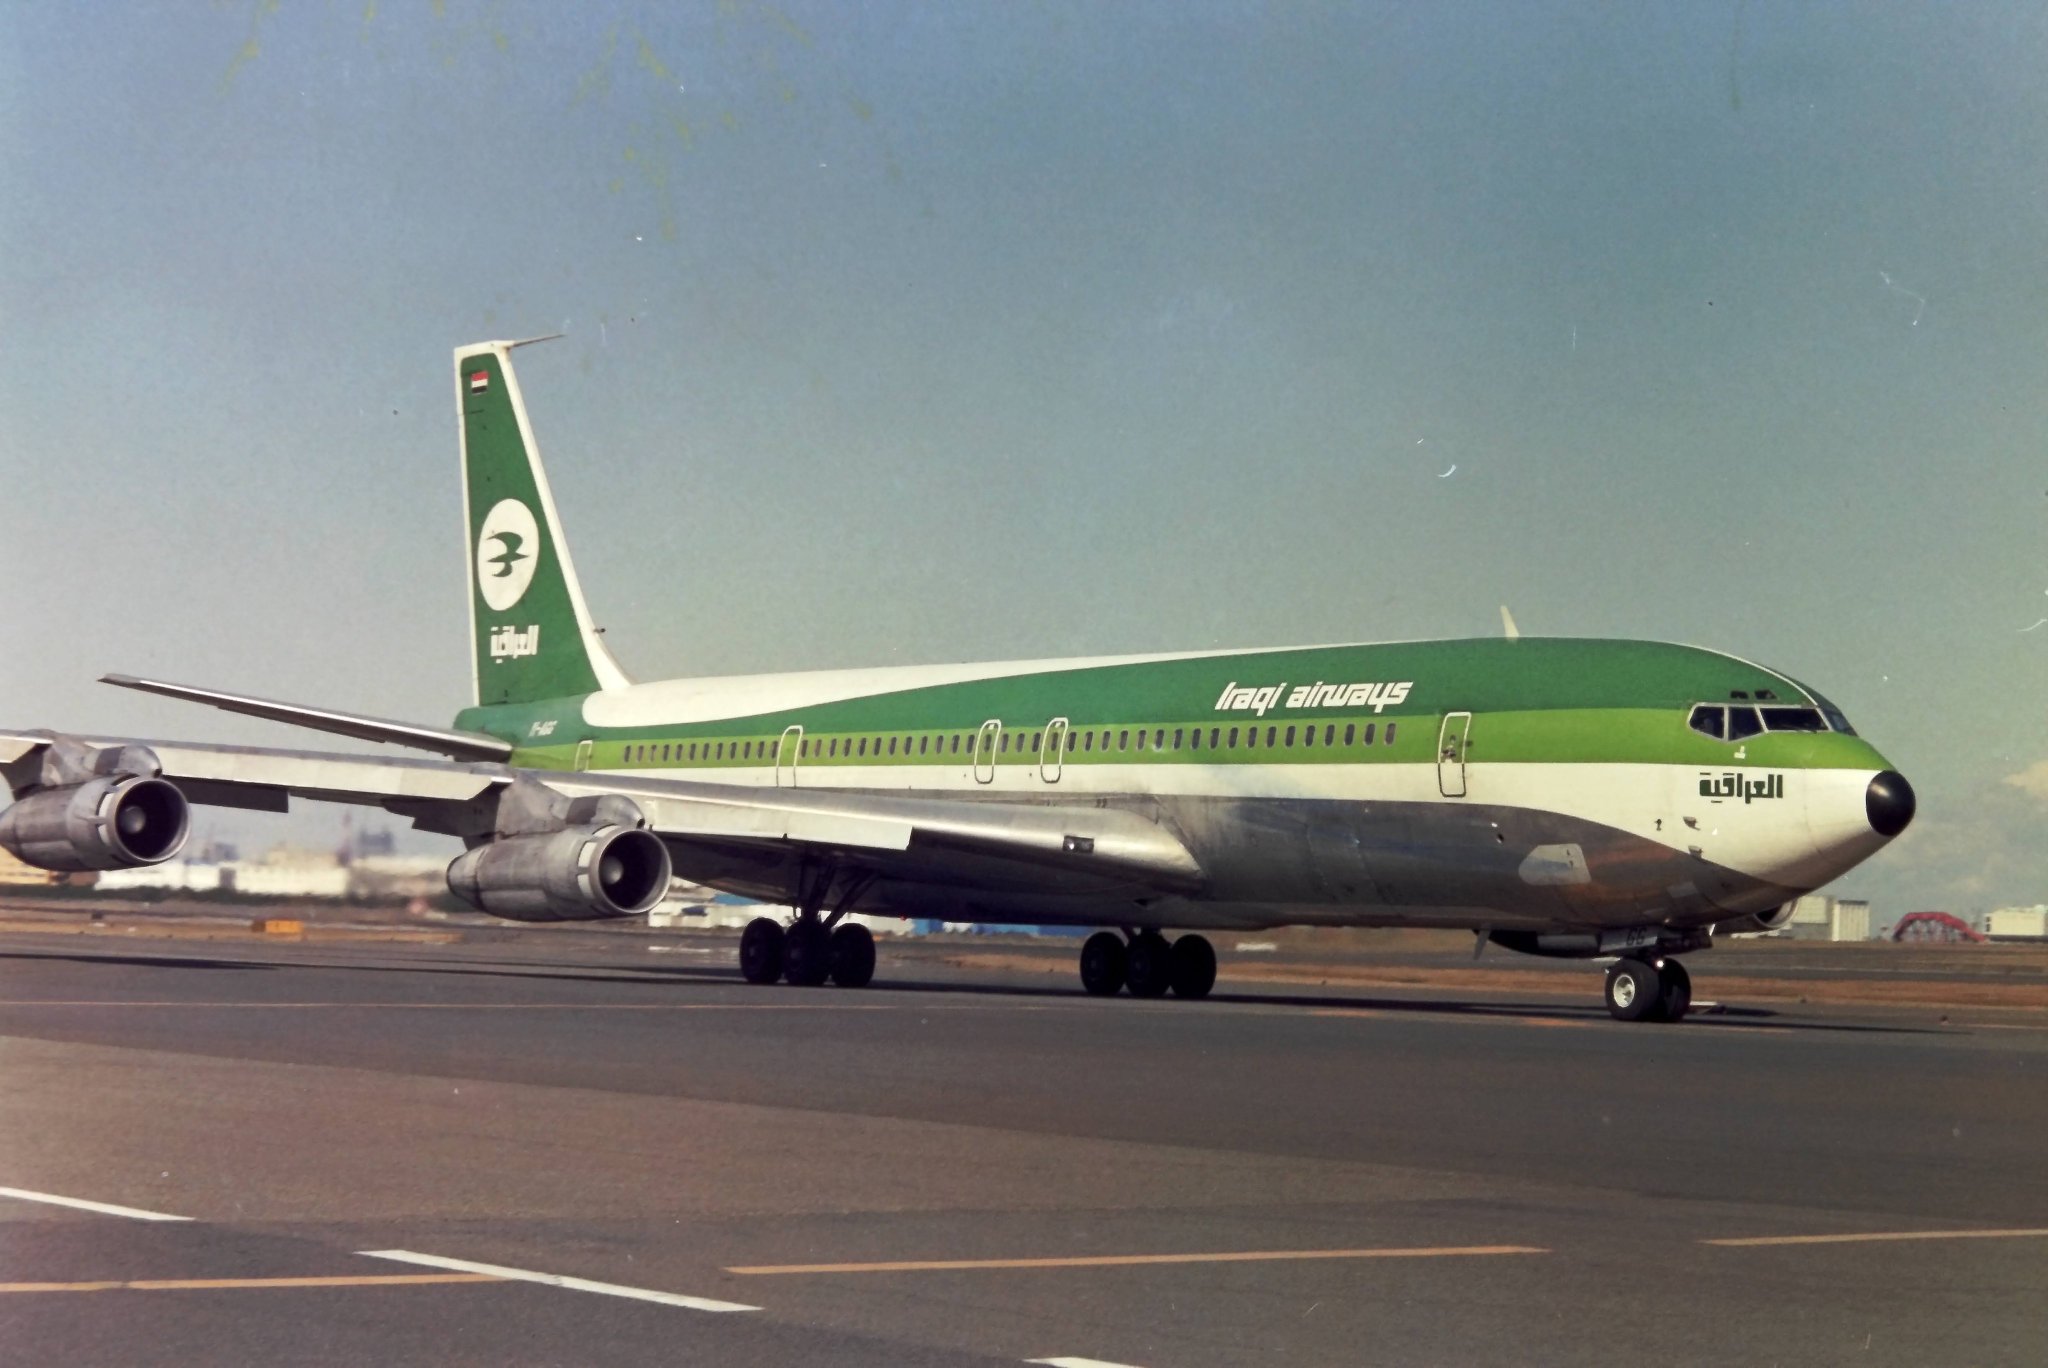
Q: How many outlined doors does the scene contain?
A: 5